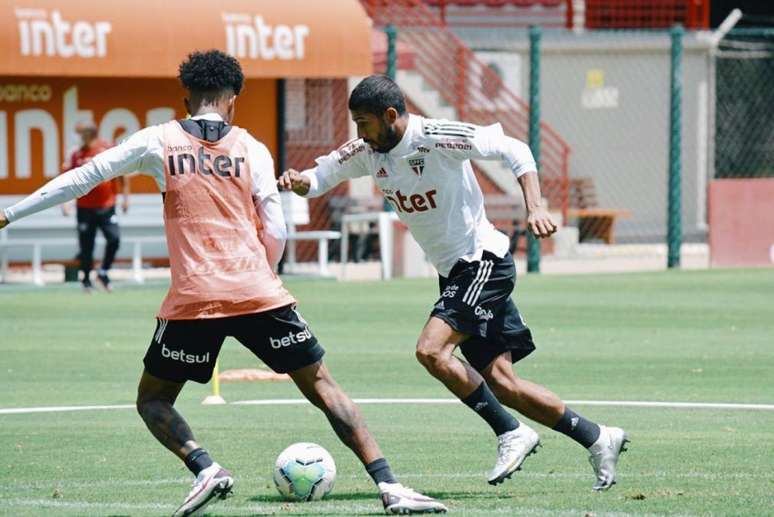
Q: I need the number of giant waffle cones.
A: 0